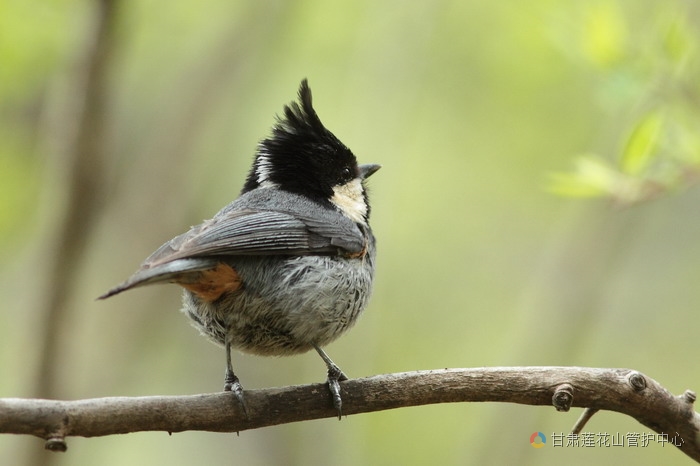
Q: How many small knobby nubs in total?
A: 4